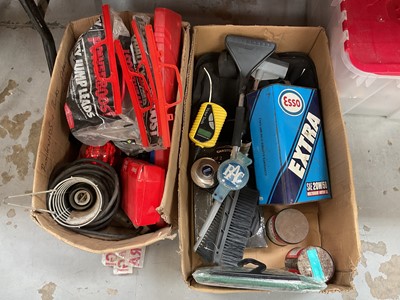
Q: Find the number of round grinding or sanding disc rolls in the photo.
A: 2